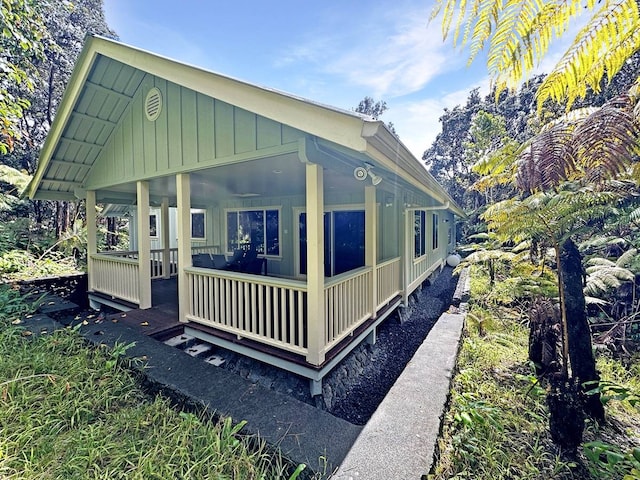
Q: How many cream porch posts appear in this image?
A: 6